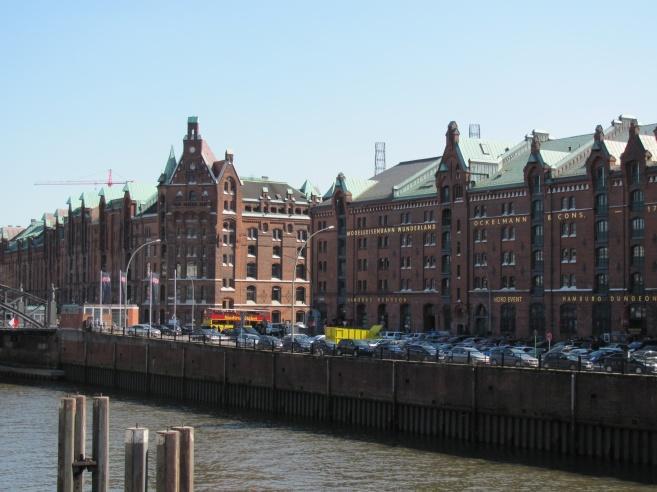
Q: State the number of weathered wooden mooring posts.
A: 6